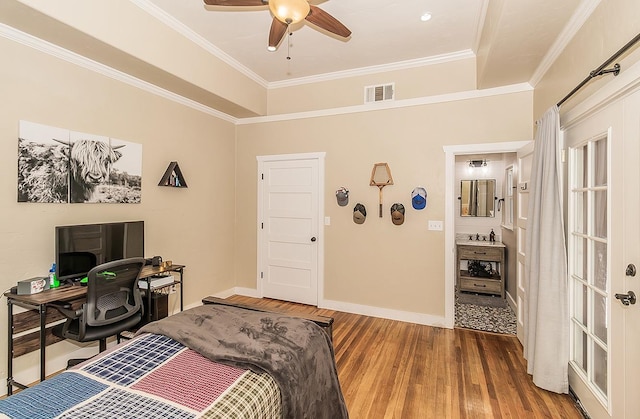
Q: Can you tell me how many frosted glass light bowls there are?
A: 1